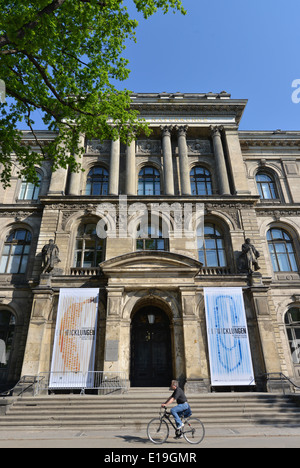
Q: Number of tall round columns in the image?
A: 6